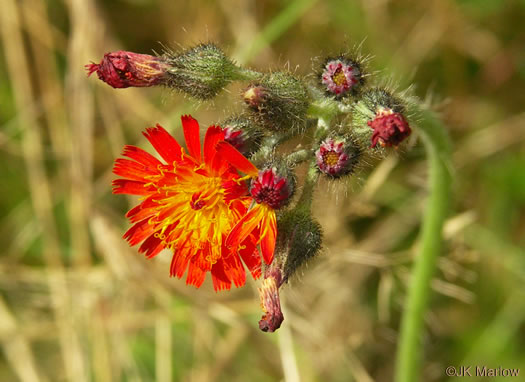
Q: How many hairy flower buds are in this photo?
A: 8